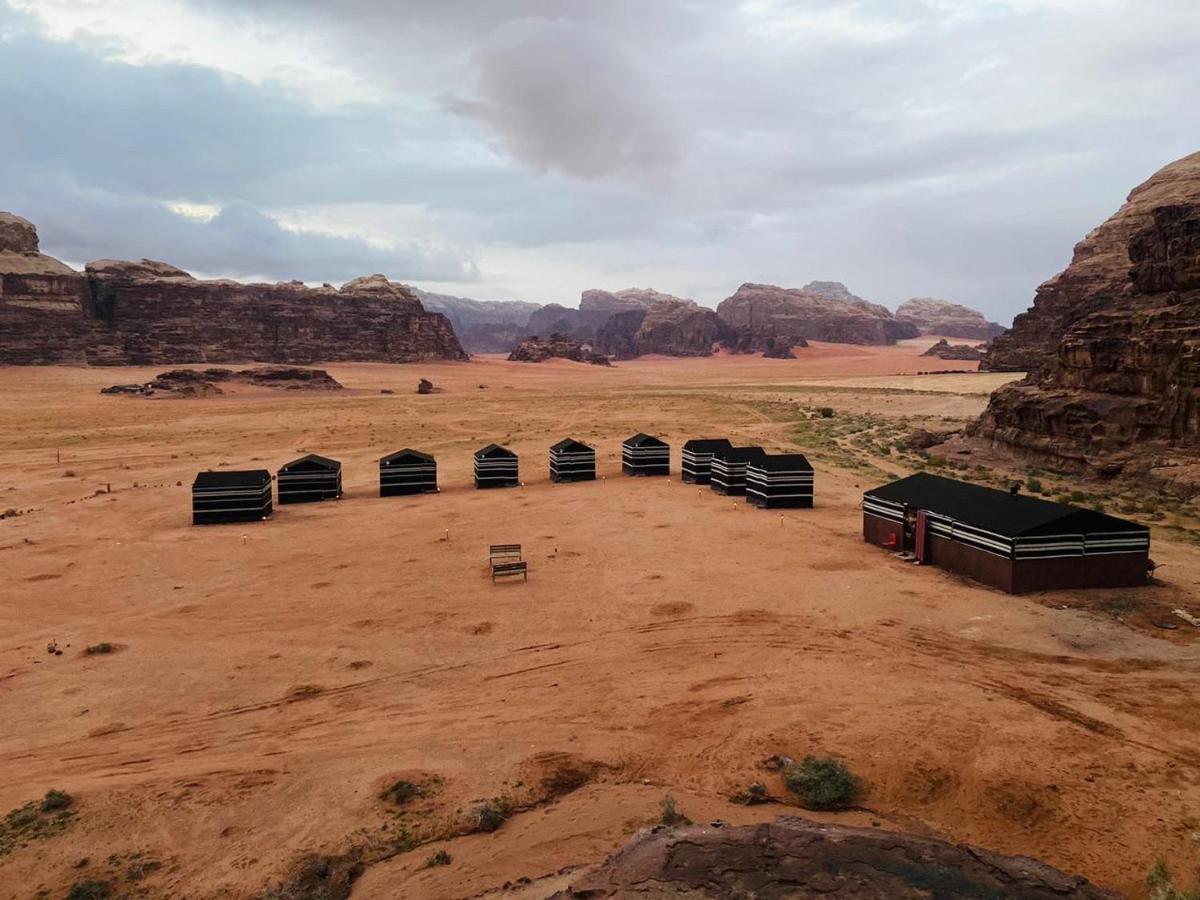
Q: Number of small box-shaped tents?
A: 9